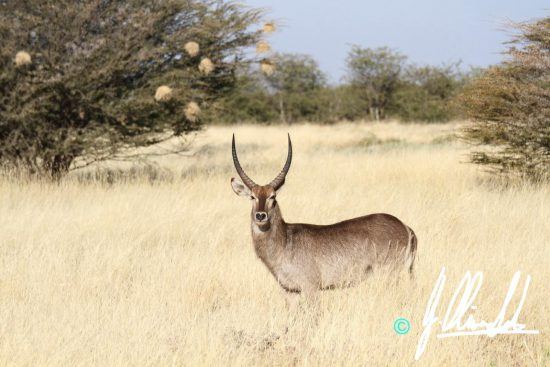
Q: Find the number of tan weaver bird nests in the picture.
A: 8